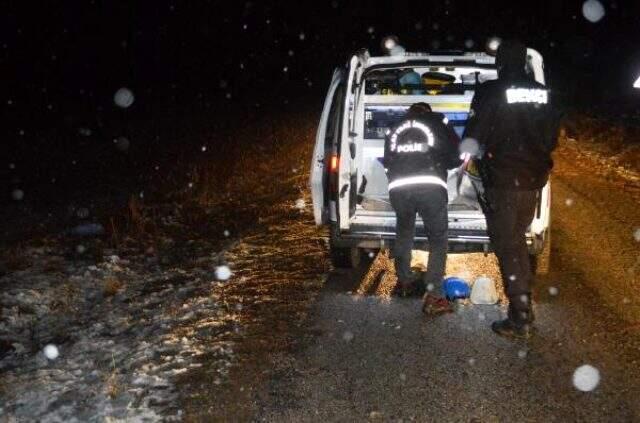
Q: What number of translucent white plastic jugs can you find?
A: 1